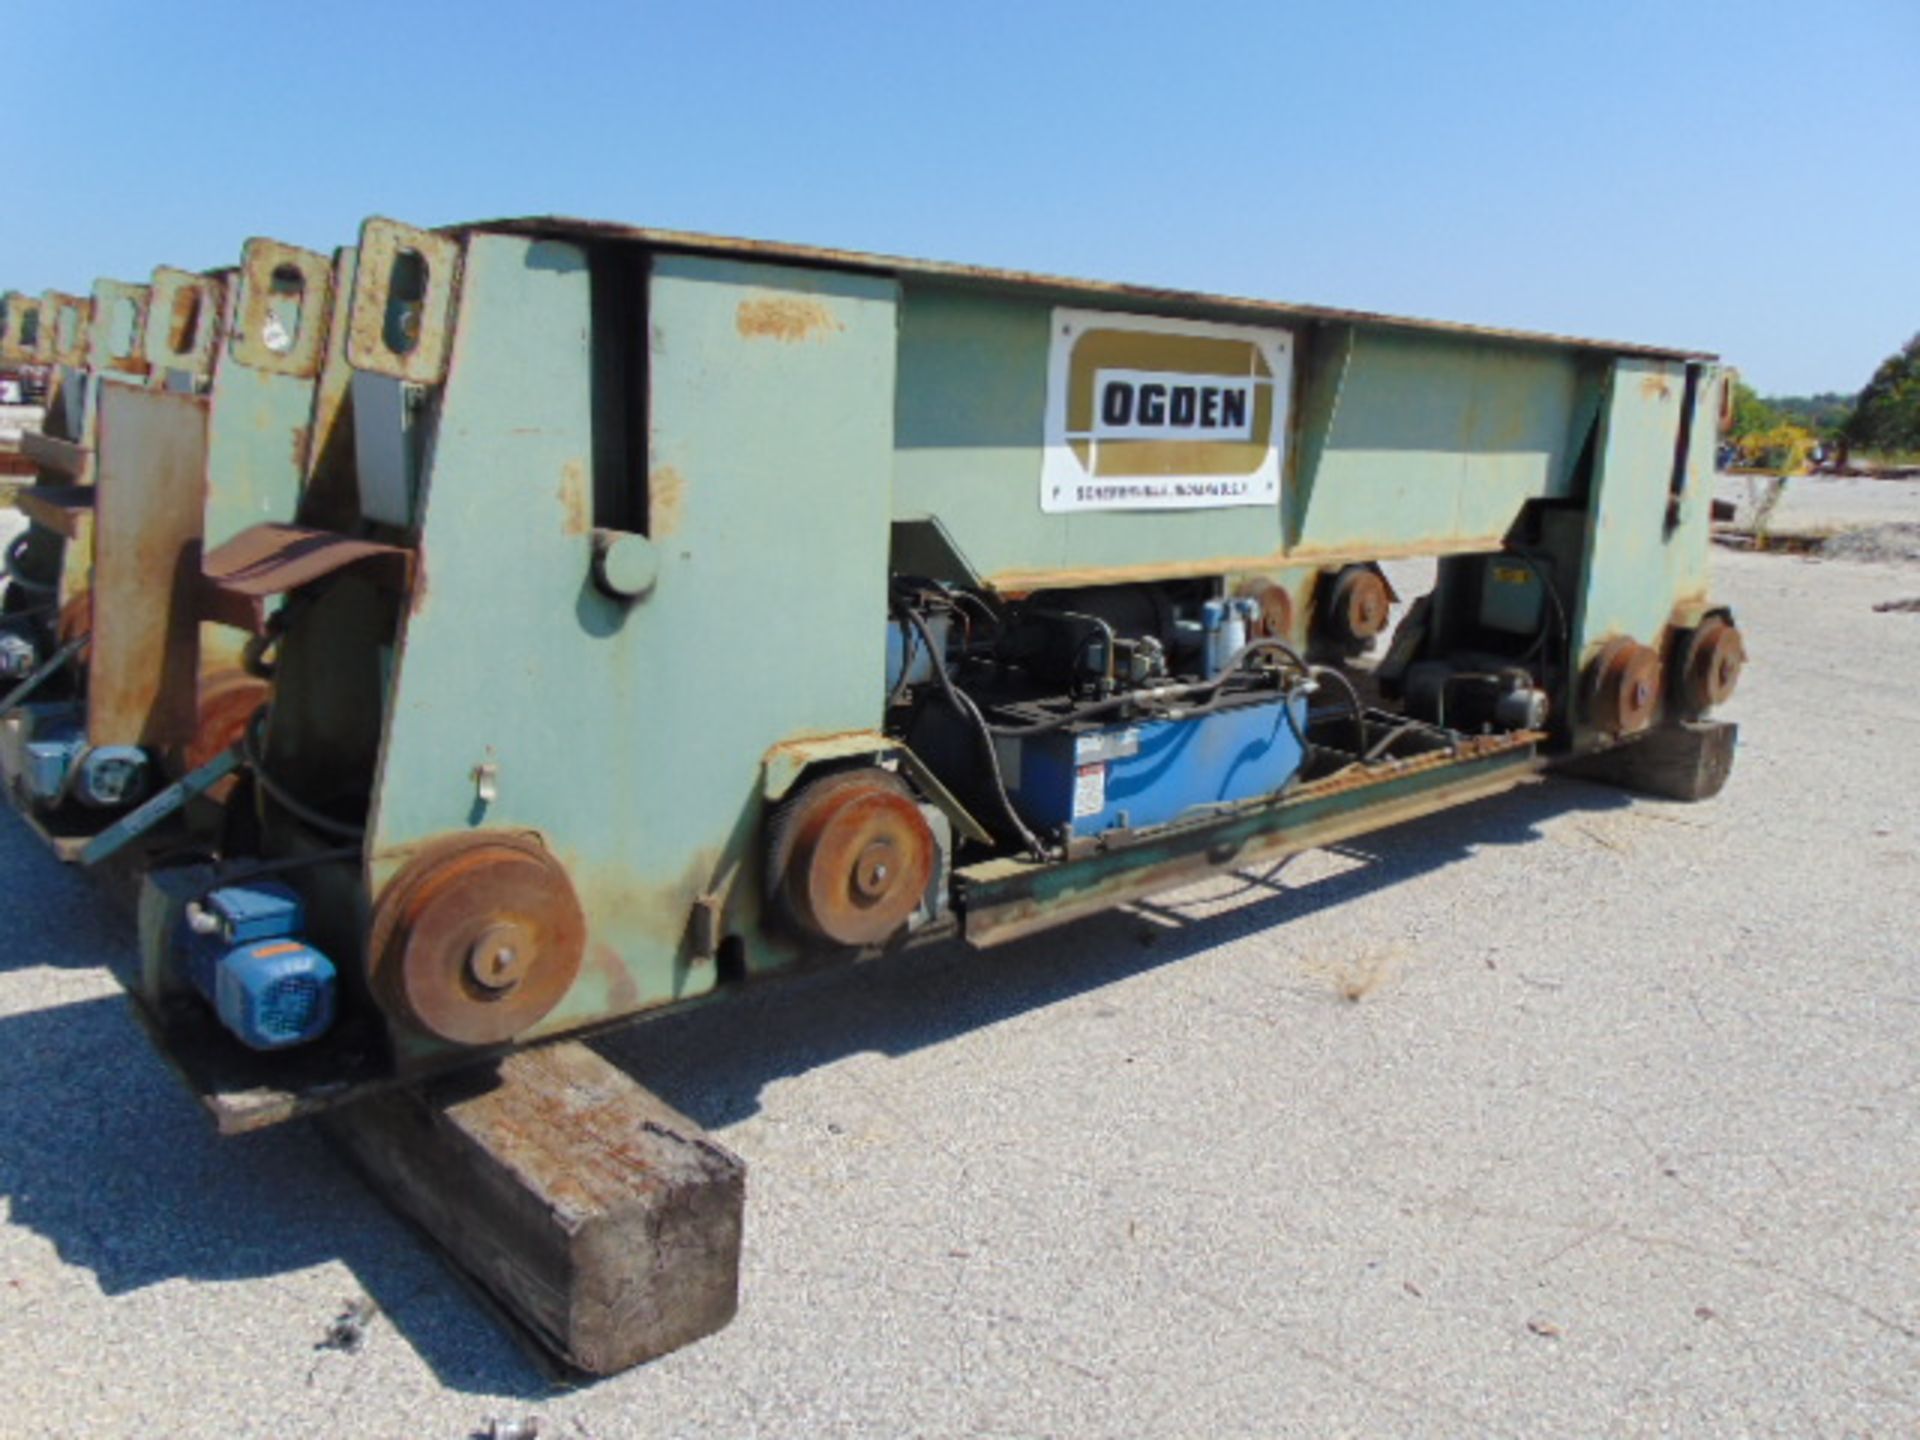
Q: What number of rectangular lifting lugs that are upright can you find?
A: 6